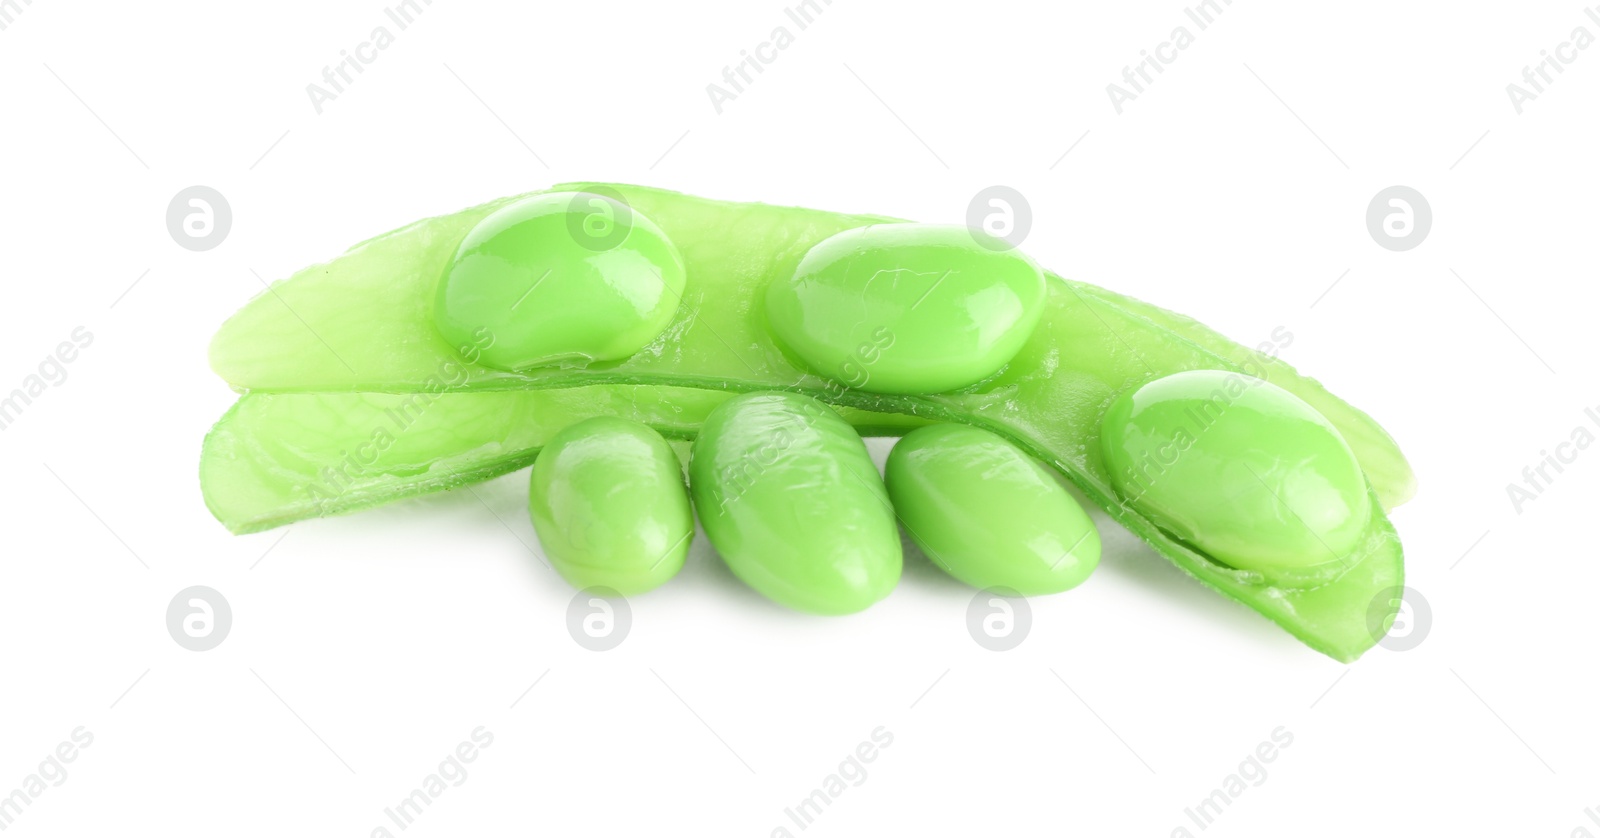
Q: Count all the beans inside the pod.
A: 3